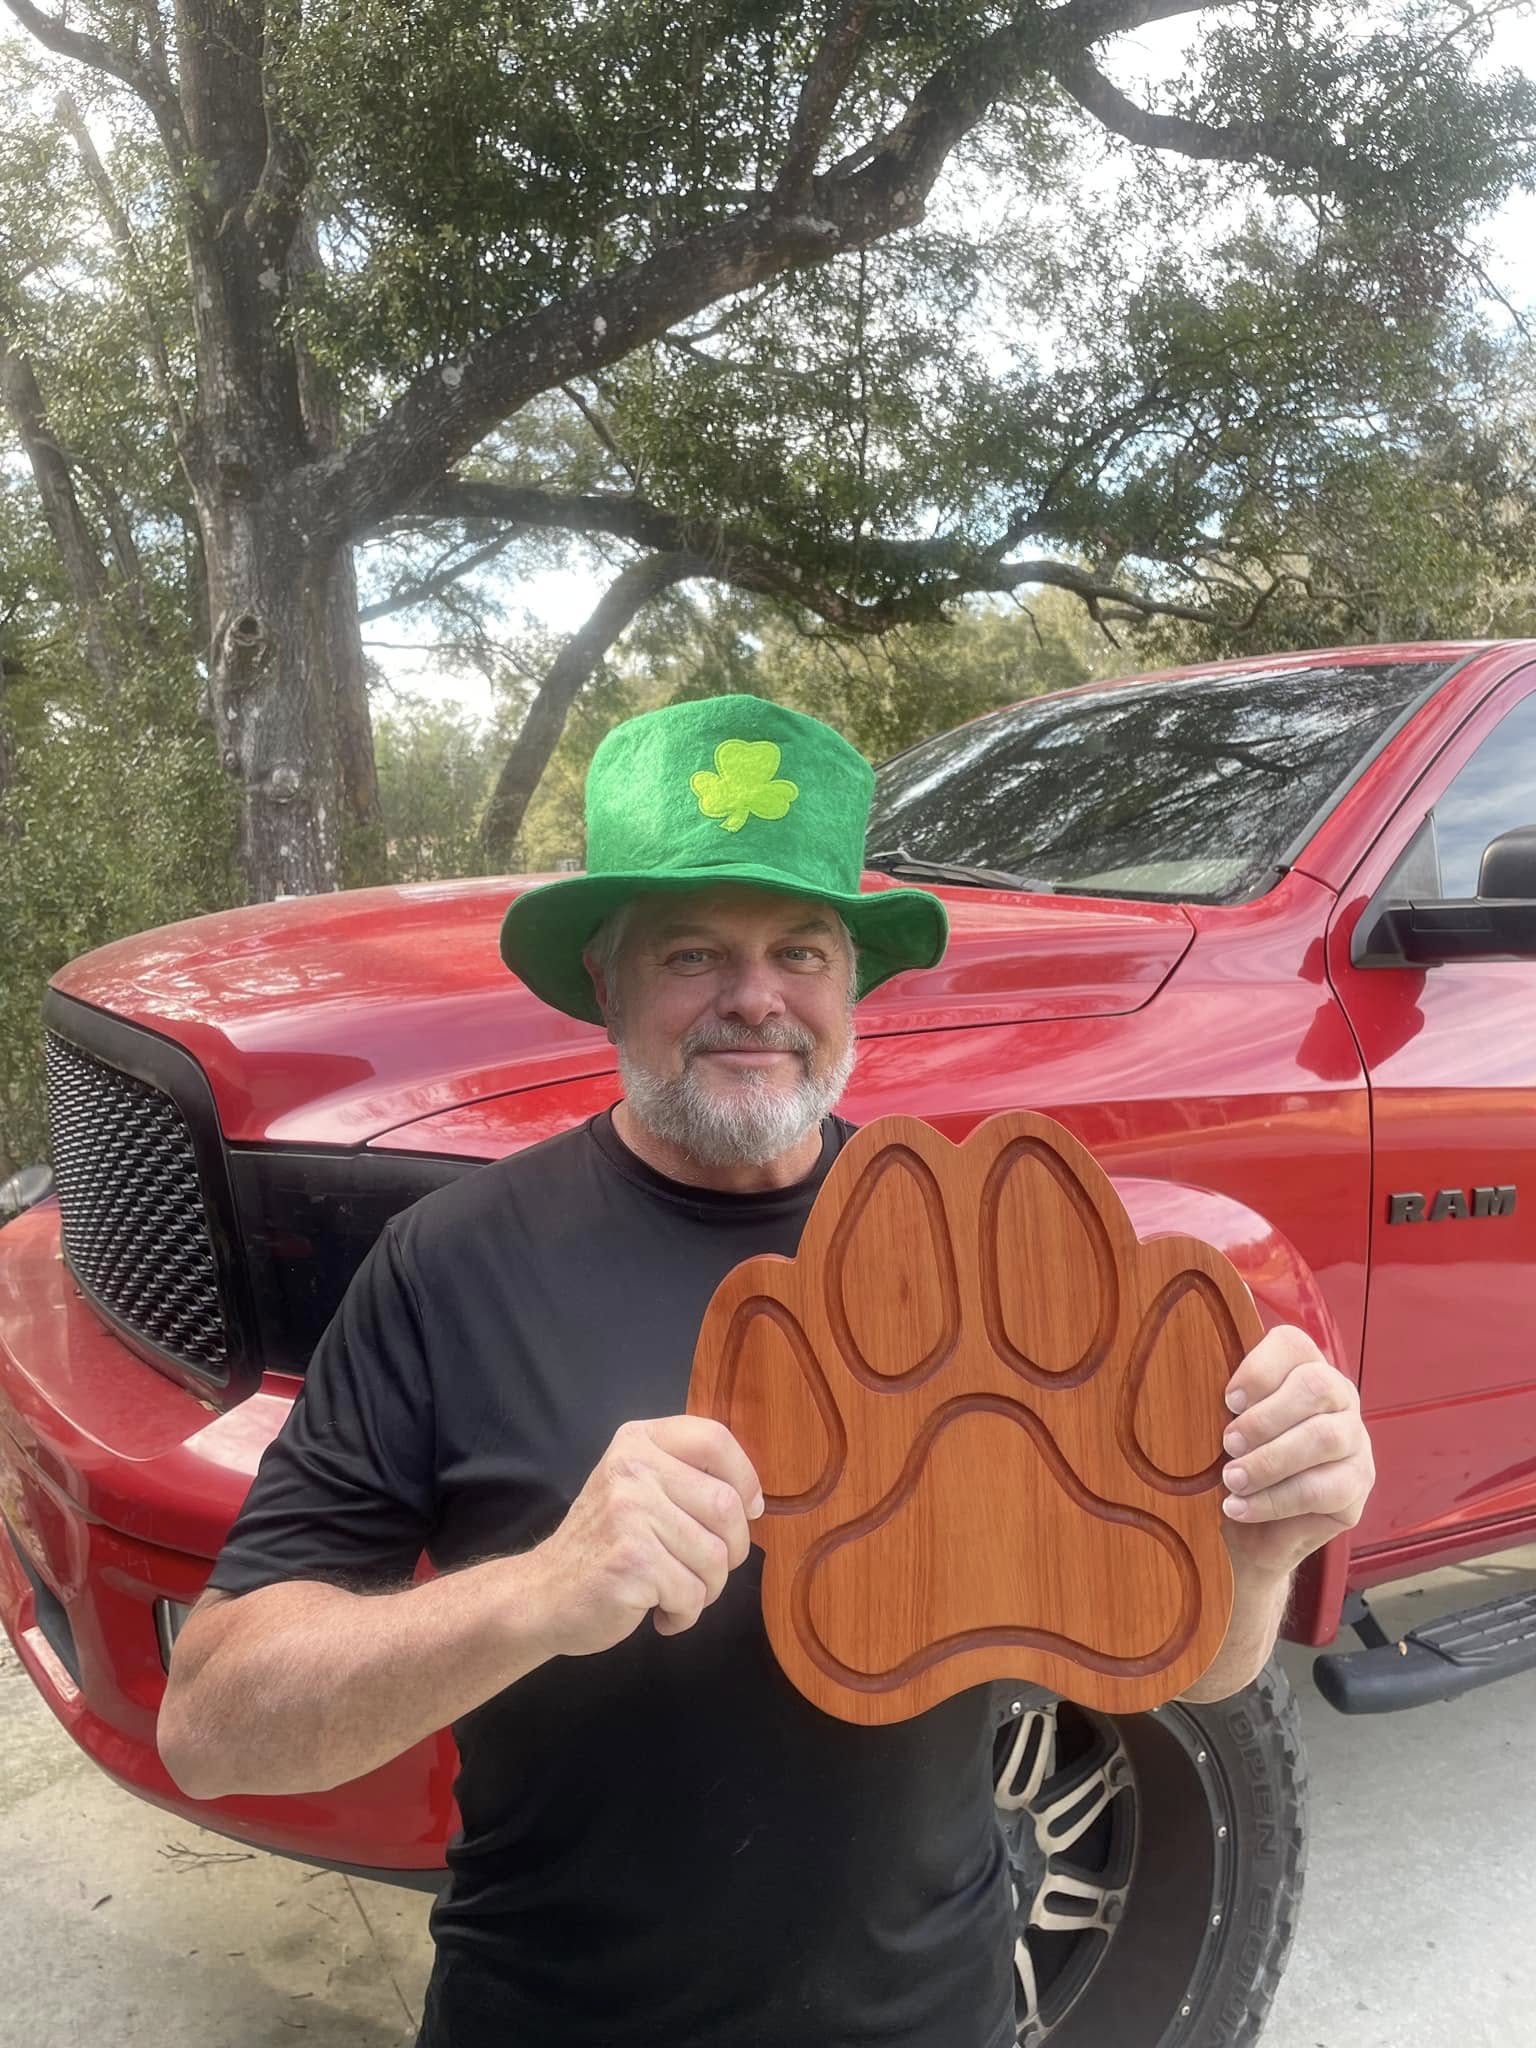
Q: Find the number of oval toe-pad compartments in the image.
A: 4